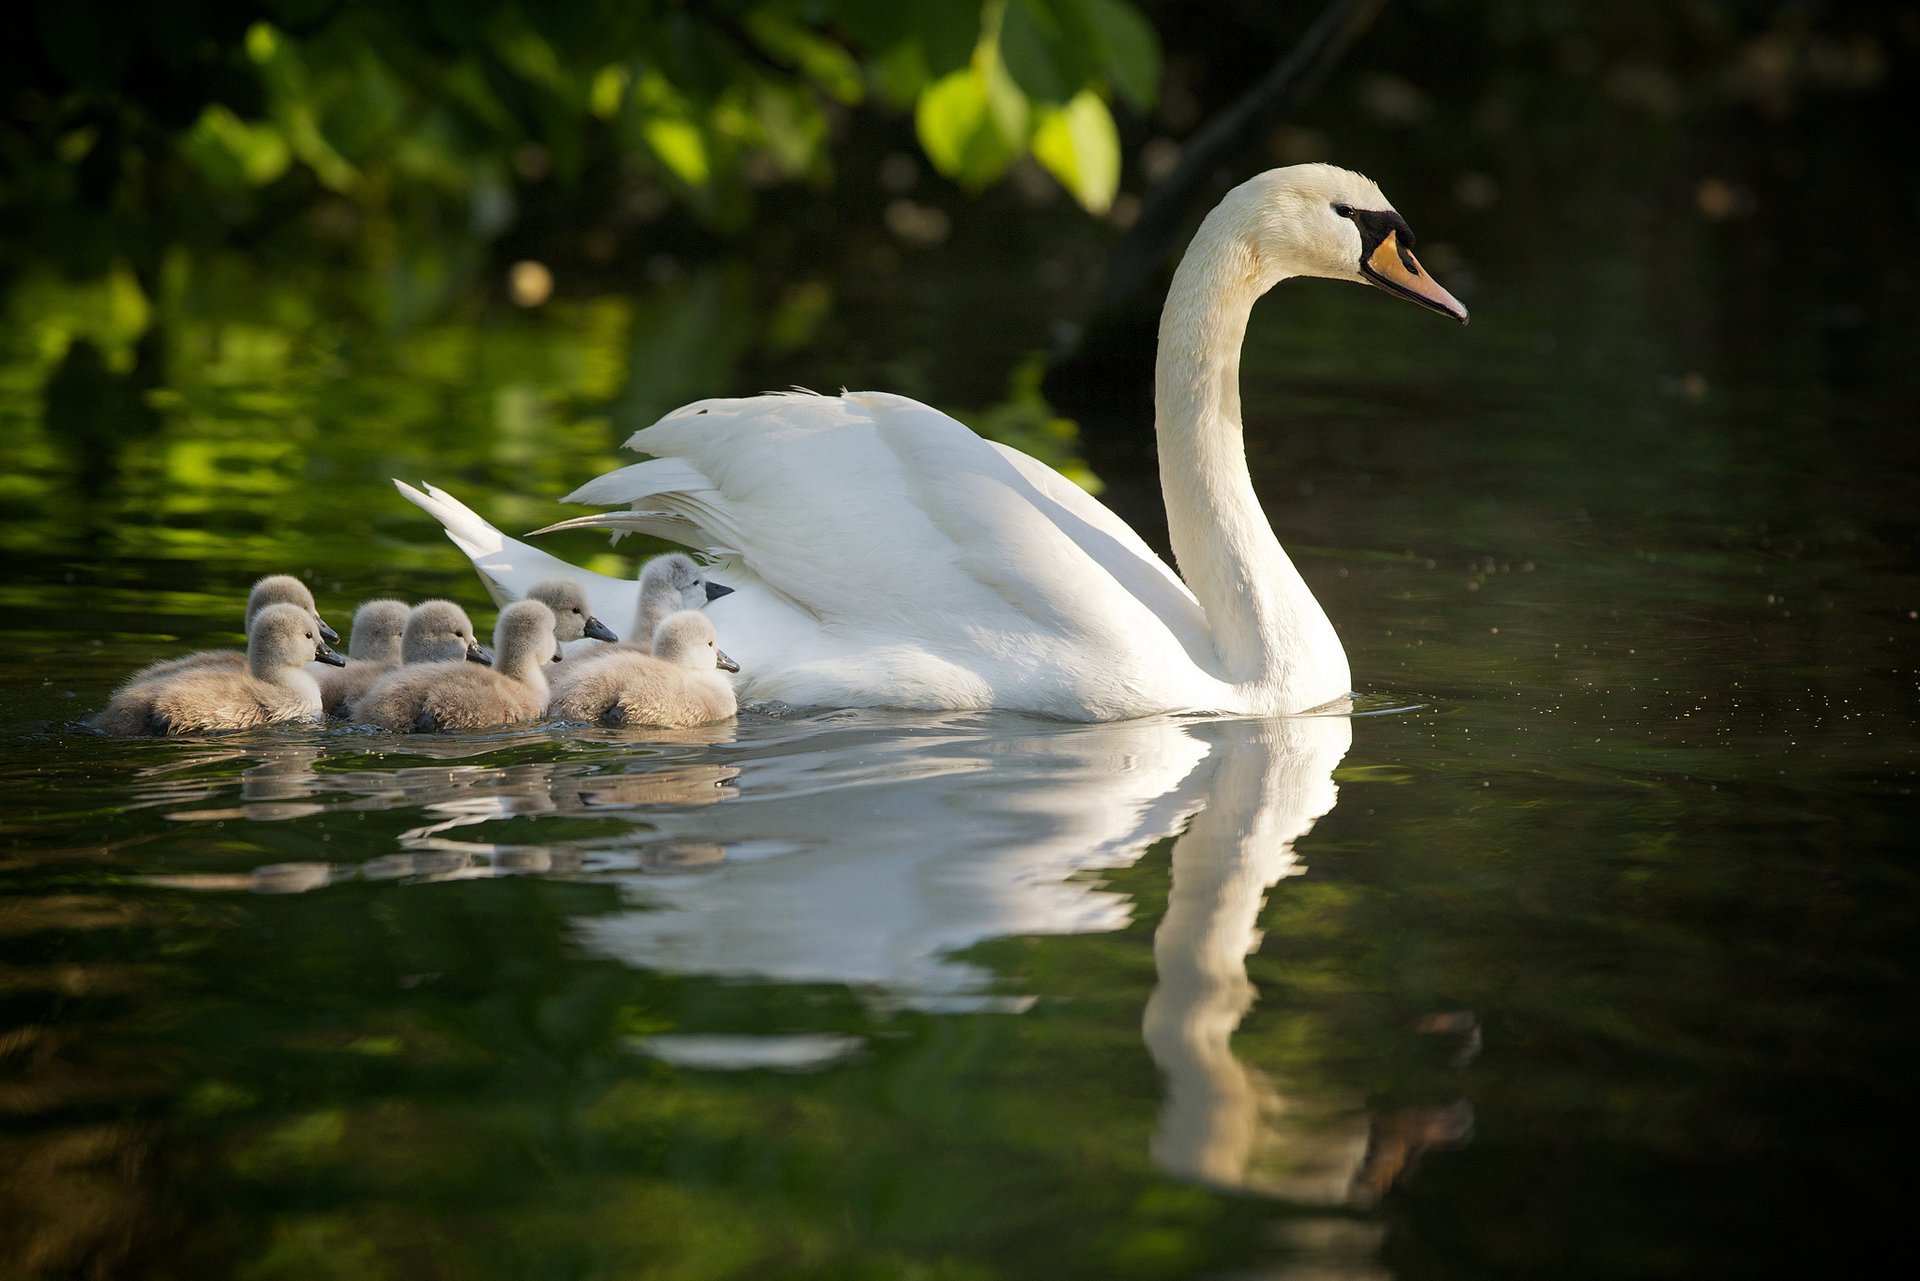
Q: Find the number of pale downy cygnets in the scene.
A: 8